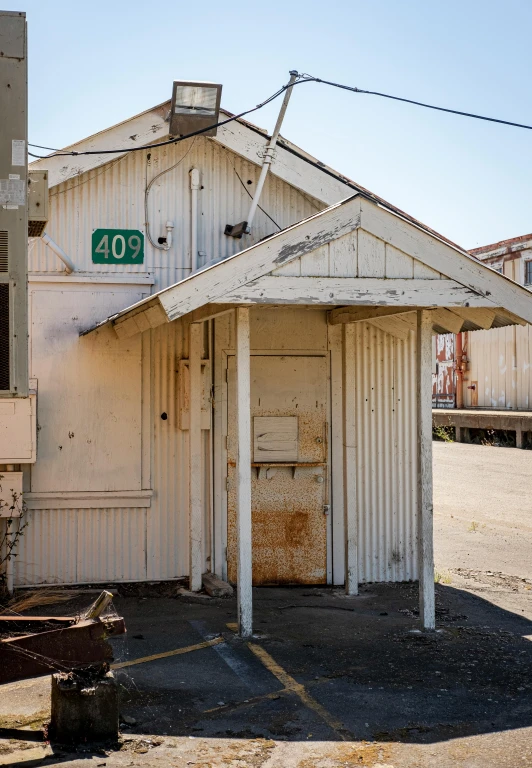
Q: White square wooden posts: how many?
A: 4